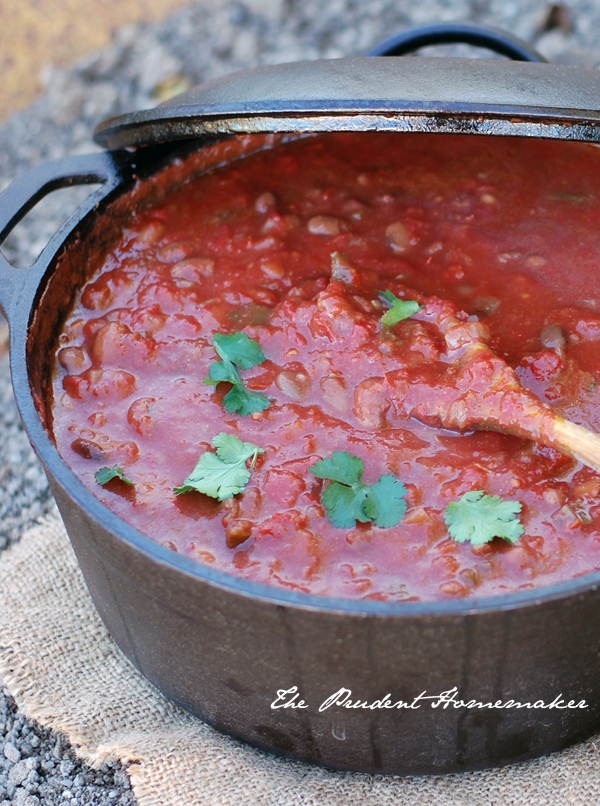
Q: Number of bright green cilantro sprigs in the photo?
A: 6